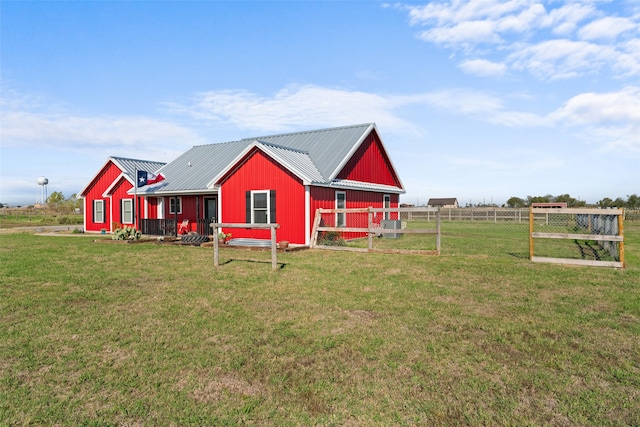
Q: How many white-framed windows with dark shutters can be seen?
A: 3